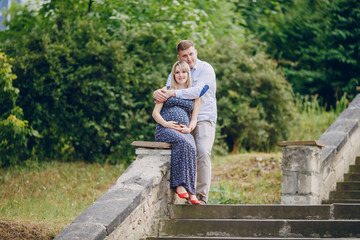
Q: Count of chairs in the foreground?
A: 0